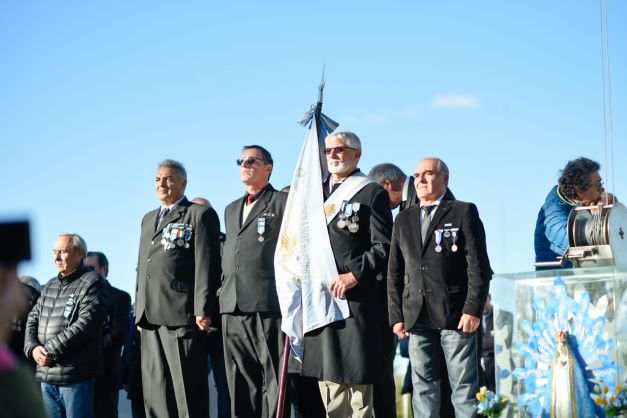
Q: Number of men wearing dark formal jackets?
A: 4